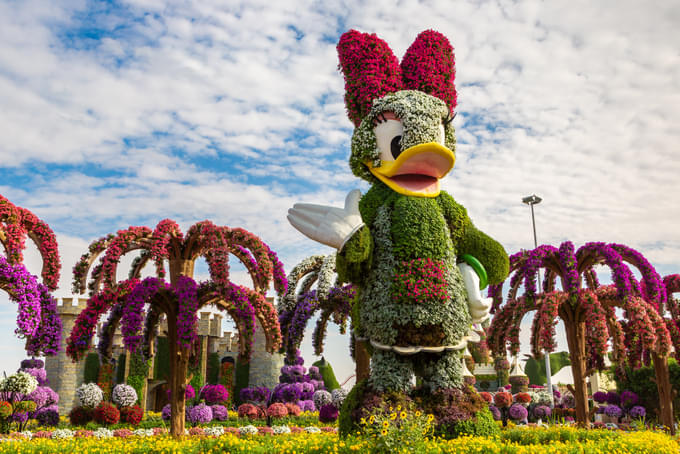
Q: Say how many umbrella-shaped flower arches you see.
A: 5